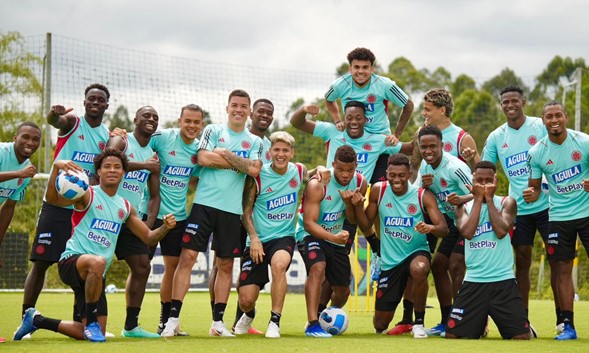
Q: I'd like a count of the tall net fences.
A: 1